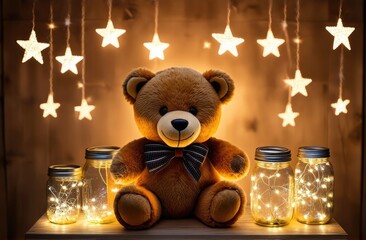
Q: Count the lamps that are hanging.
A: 12